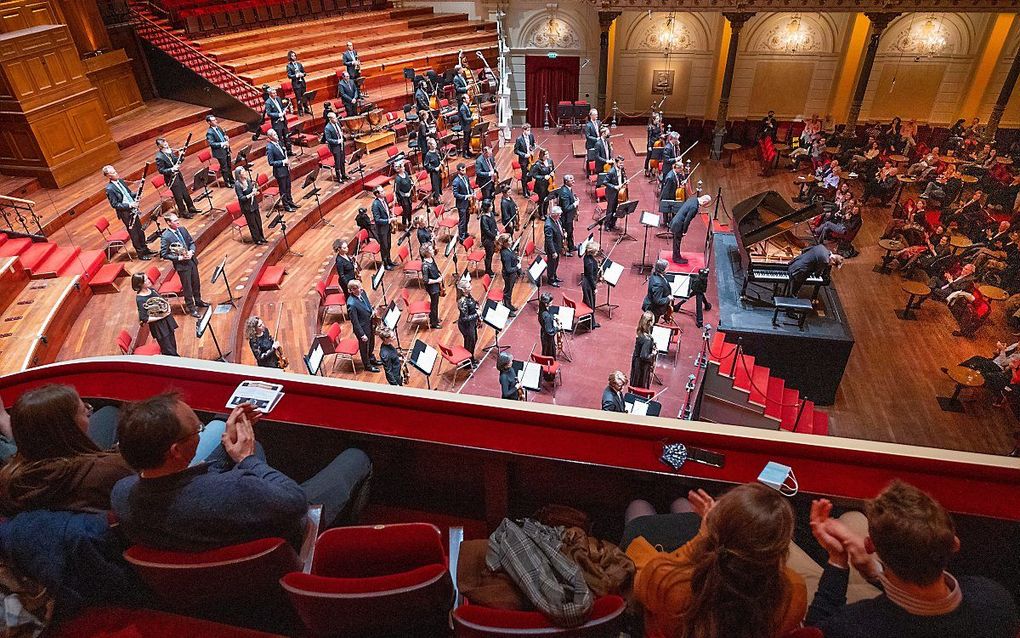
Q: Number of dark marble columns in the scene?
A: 4